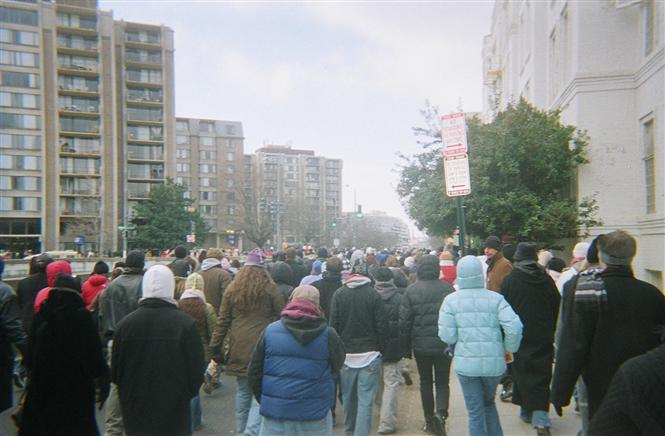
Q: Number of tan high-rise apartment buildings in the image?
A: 3